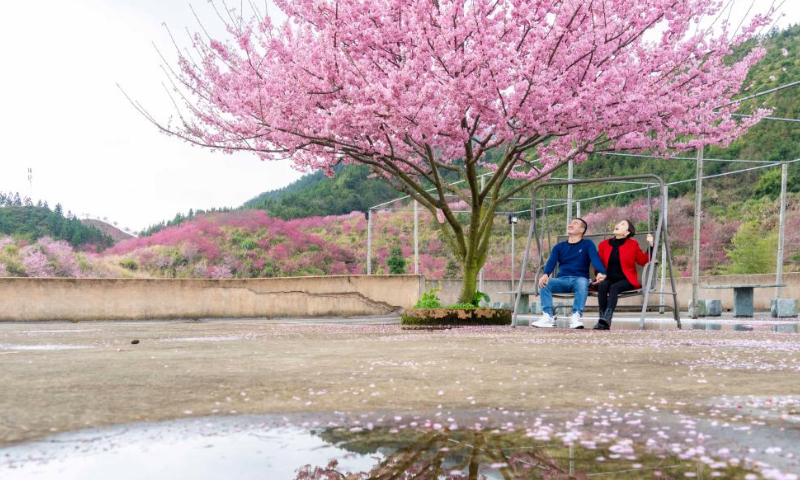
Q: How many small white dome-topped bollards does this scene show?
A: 0